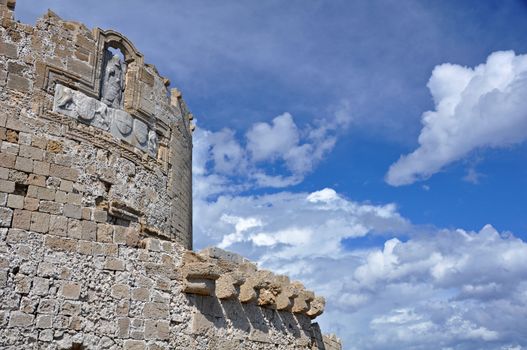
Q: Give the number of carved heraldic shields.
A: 3